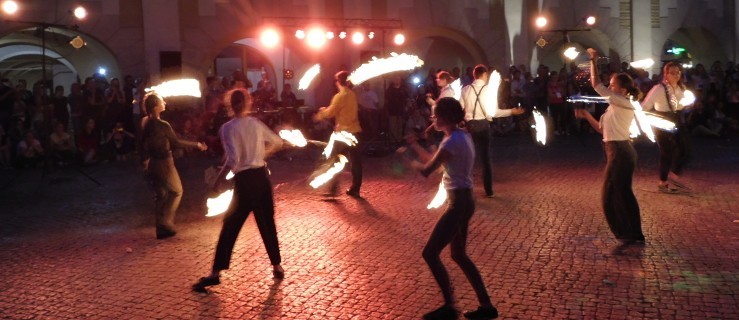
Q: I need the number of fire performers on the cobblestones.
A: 8